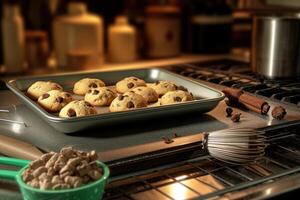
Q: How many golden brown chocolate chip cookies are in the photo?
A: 10